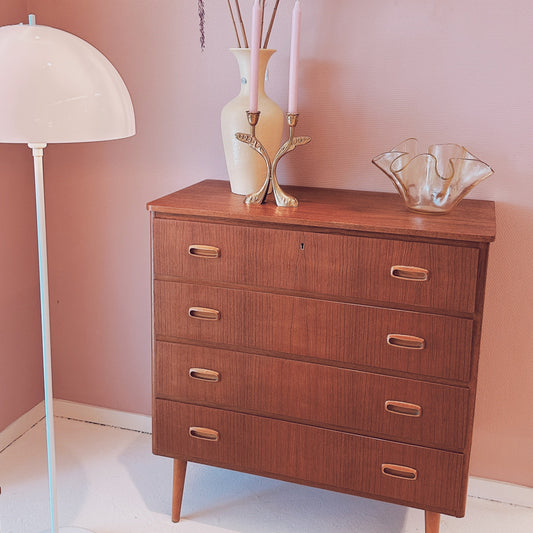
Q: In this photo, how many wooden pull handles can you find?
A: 8